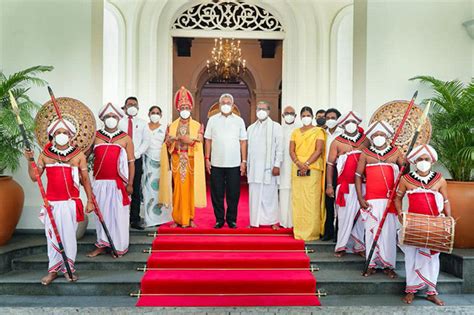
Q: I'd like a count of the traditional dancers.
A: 5